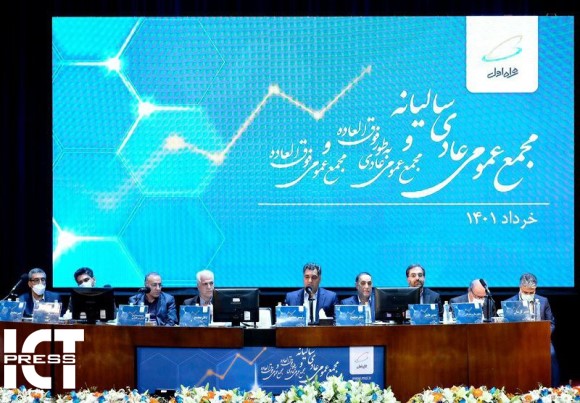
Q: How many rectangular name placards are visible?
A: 9